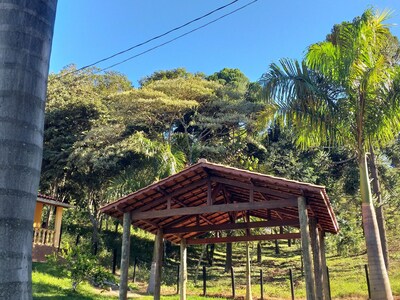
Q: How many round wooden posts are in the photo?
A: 6